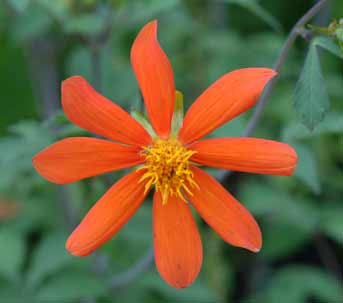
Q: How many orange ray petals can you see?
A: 8